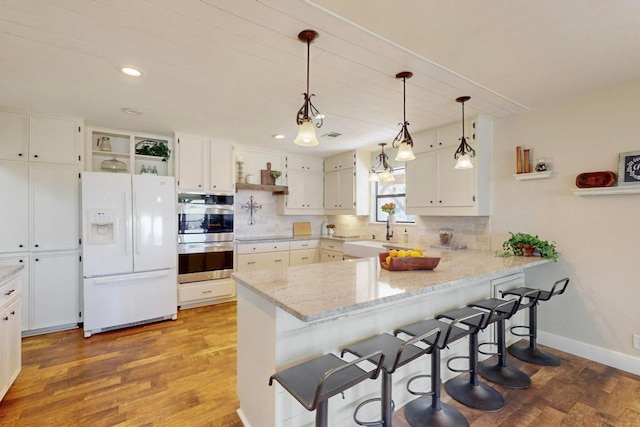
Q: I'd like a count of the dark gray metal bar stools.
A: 6